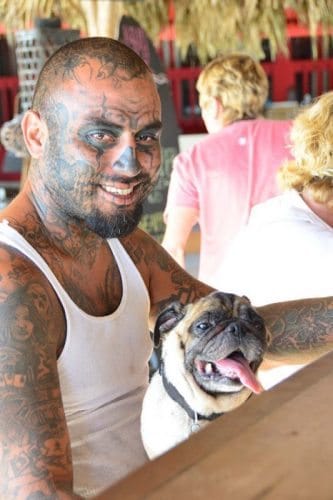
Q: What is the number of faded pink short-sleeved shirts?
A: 1